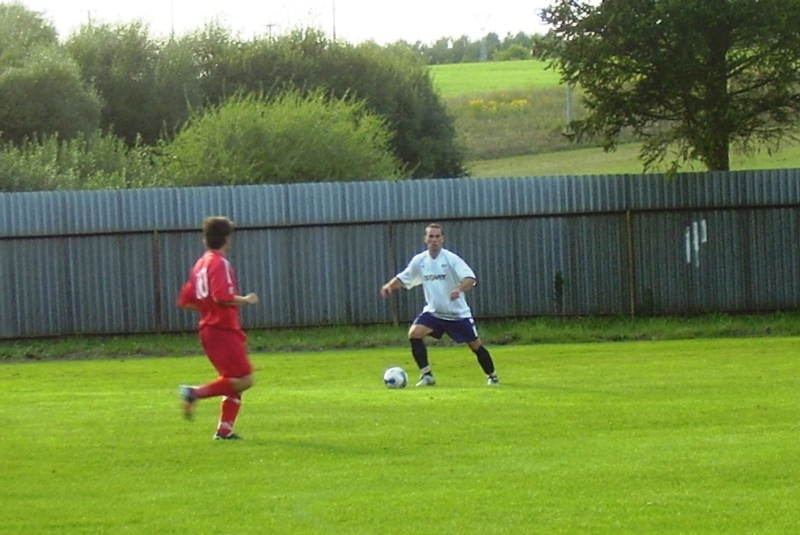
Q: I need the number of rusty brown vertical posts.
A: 3